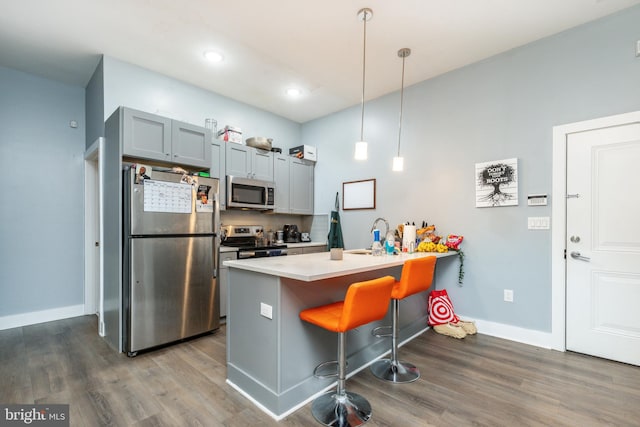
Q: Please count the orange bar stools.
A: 2